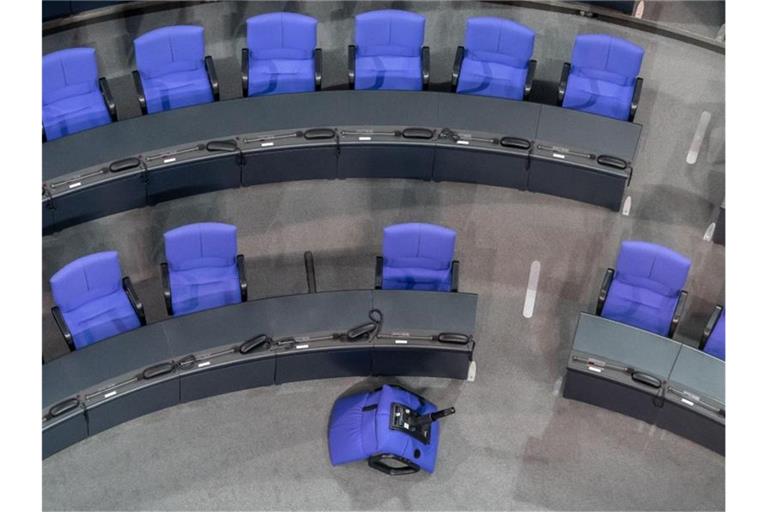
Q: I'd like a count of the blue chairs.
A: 12